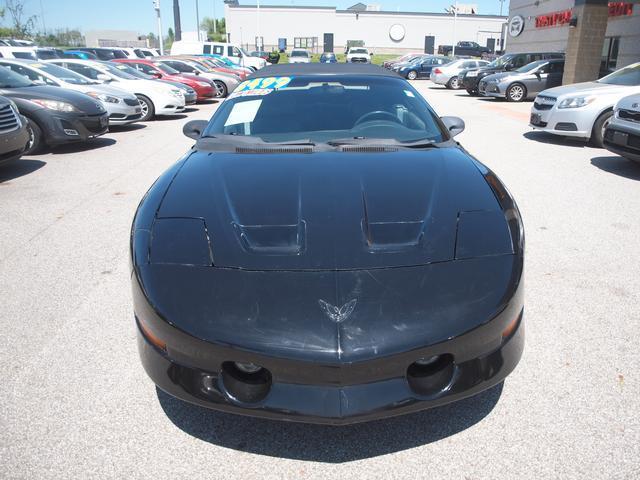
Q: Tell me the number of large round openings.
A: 2